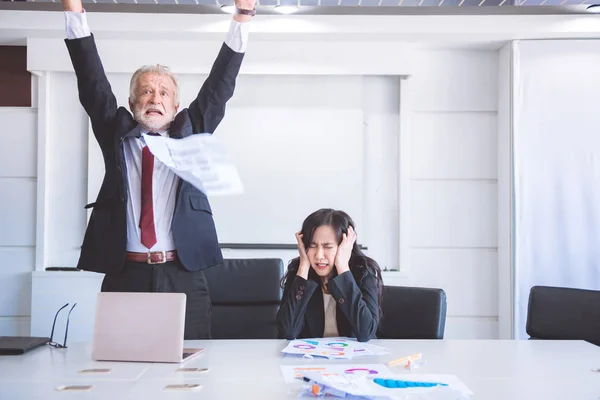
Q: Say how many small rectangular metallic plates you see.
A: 4